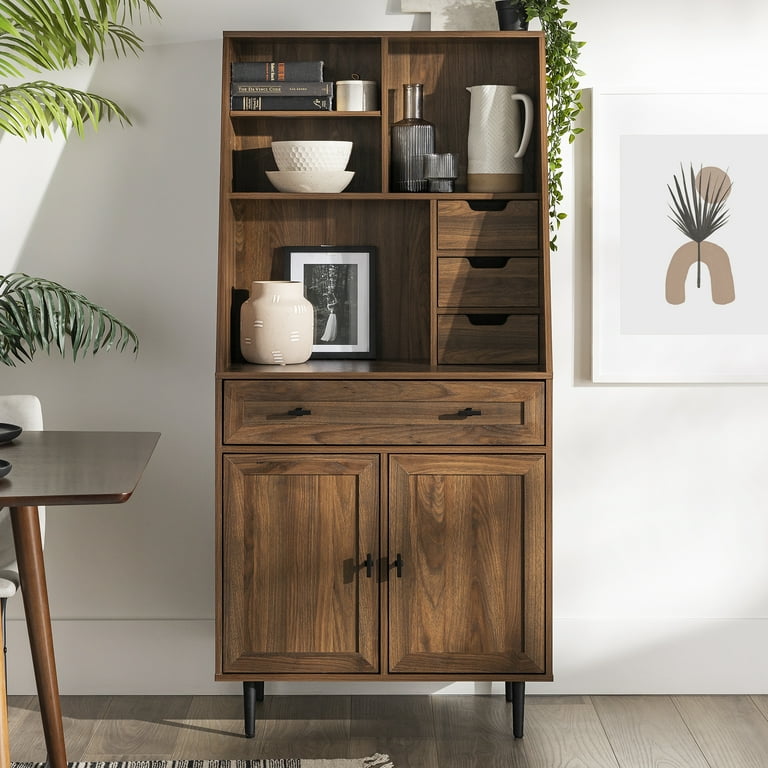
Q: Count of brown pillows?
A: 0